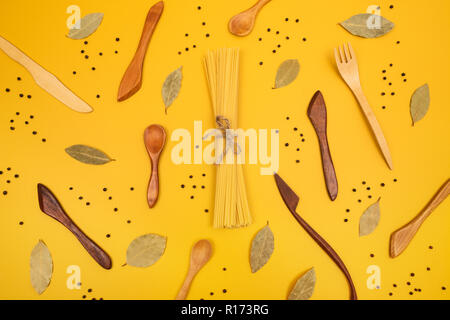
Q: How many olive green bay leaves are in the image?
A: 11